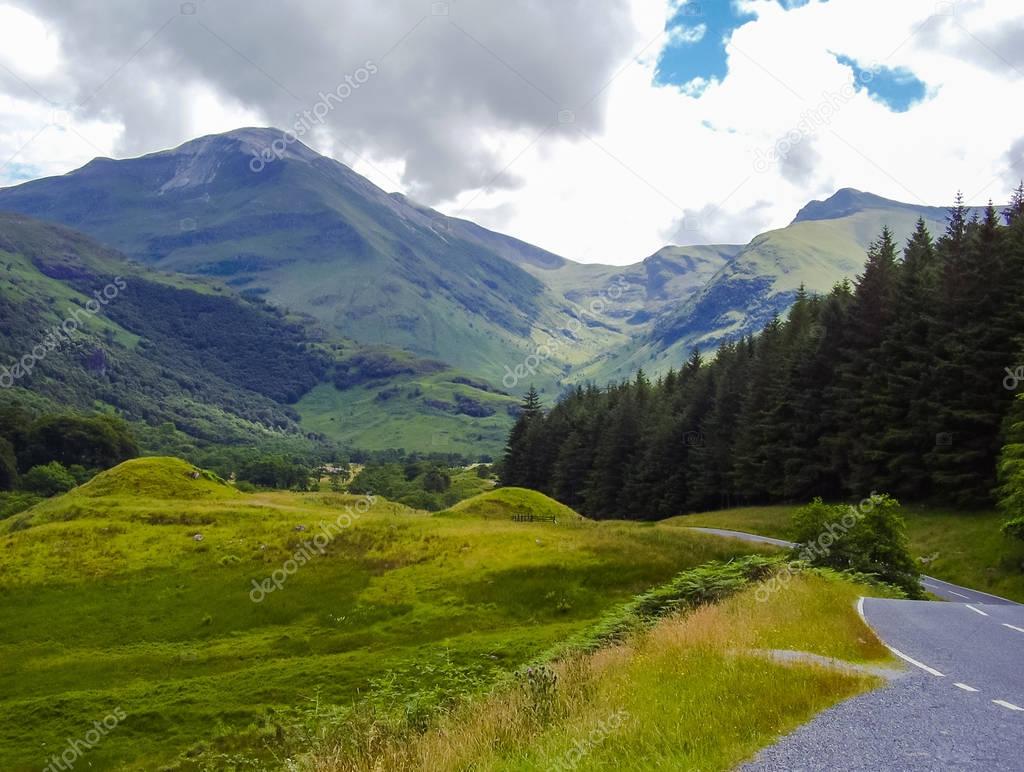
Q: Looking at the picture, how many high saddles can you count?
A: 1